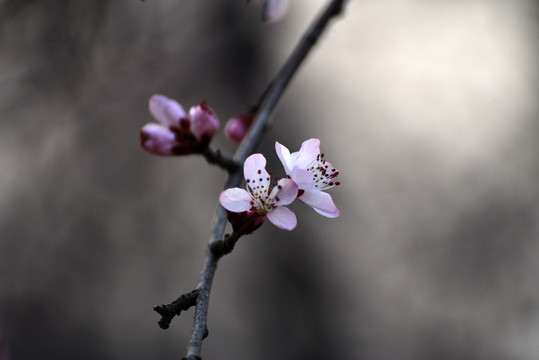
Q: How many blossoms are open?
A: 2